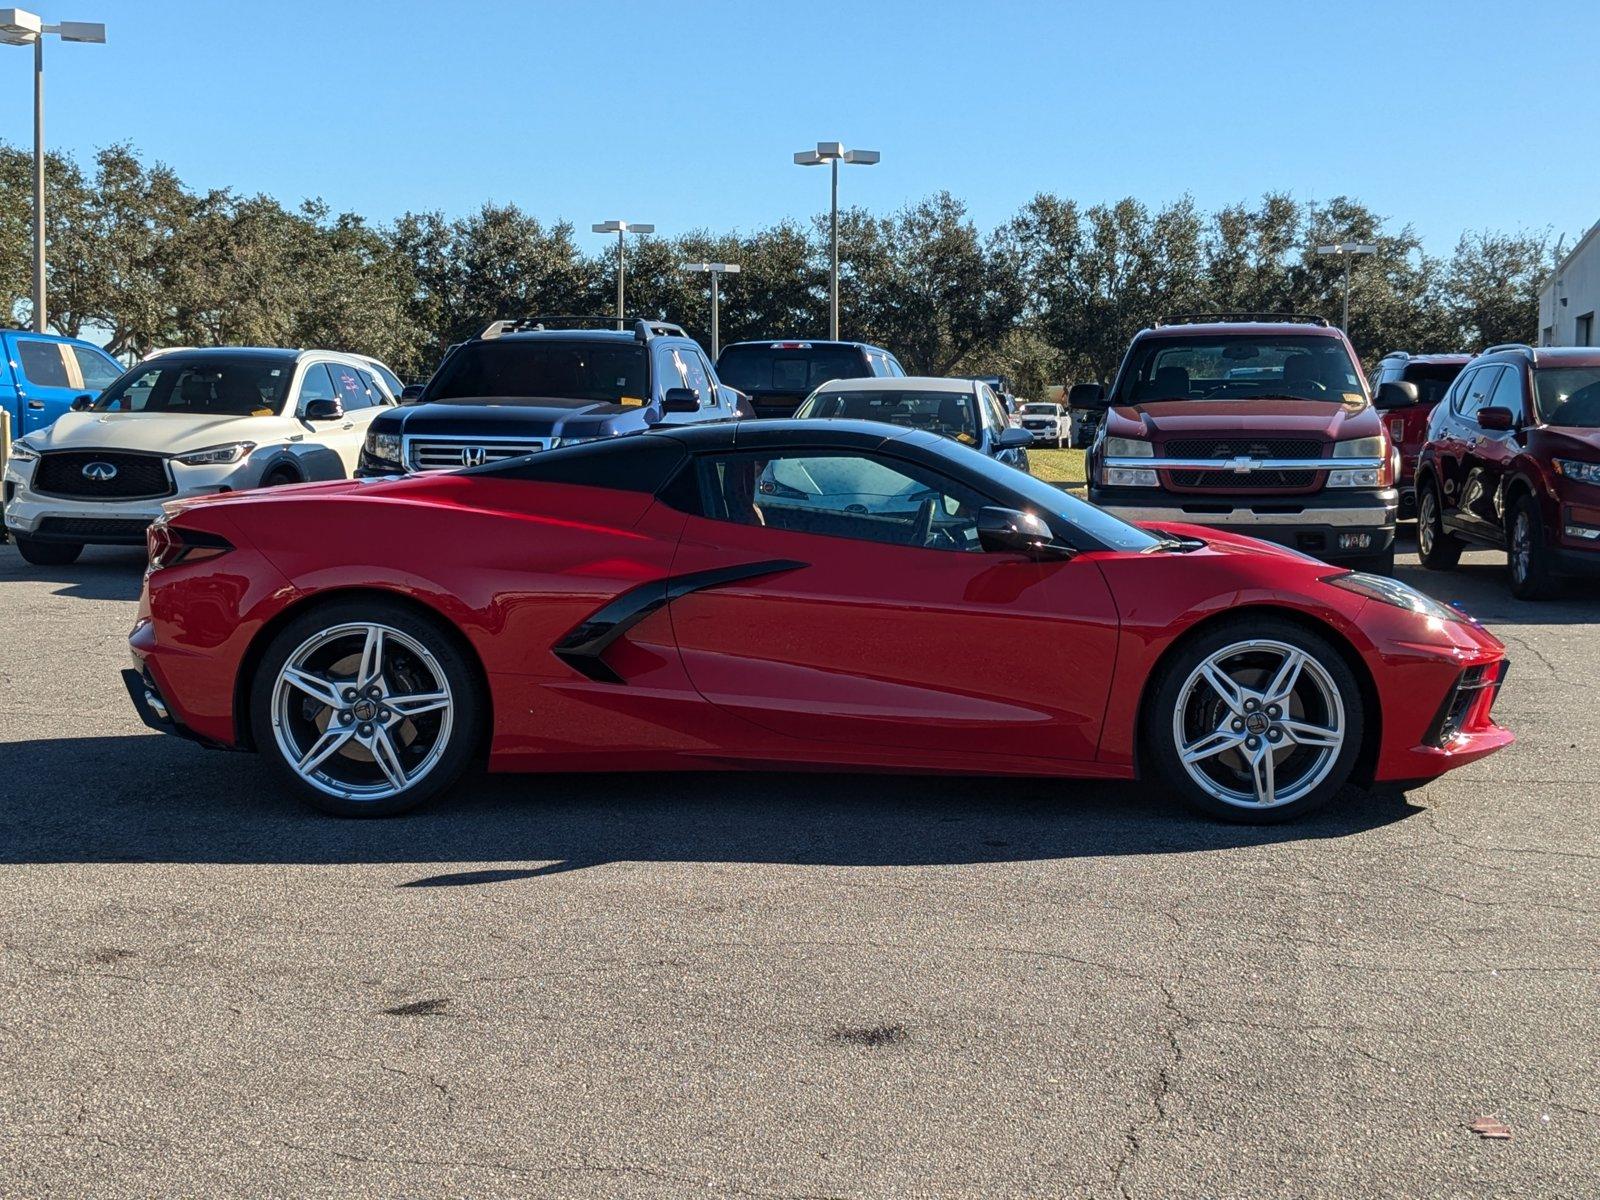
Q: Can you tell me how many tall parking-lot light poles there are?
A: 5